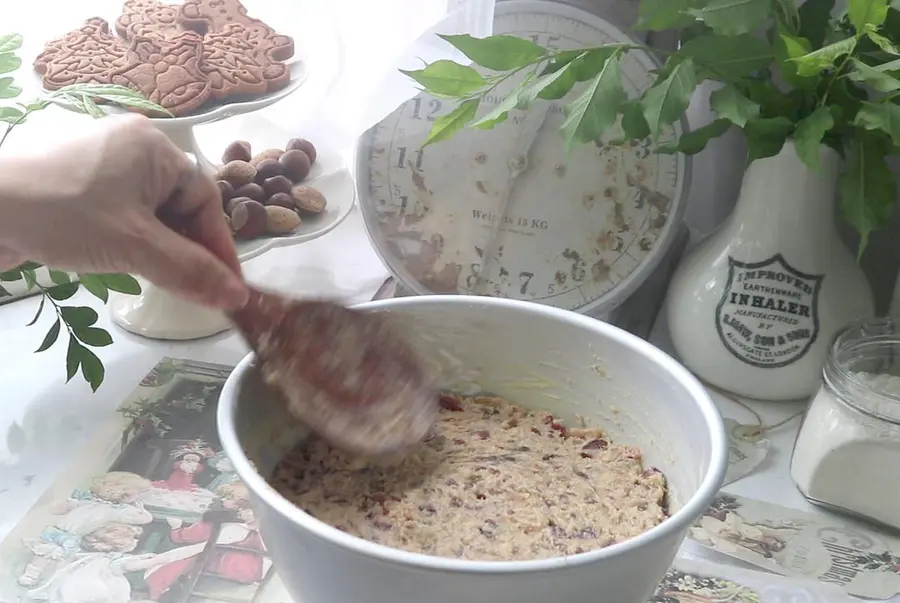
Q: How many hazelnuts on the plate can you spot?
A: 10